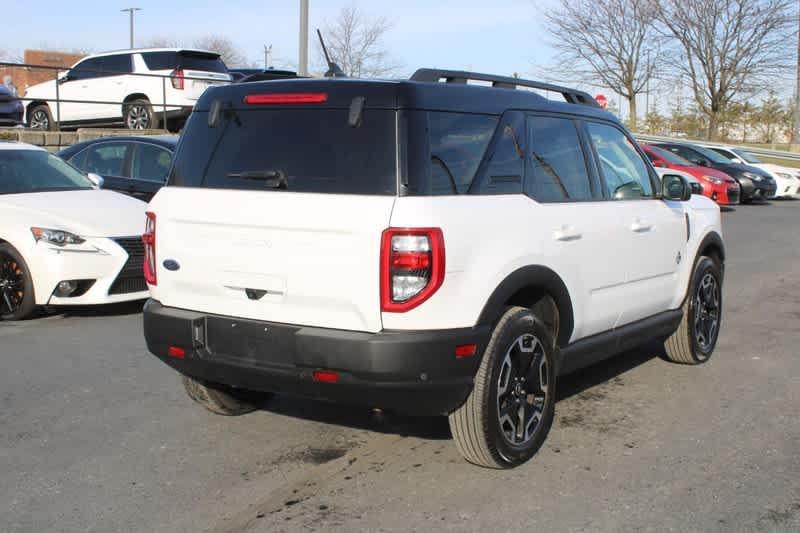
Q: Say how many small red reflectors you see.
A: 3